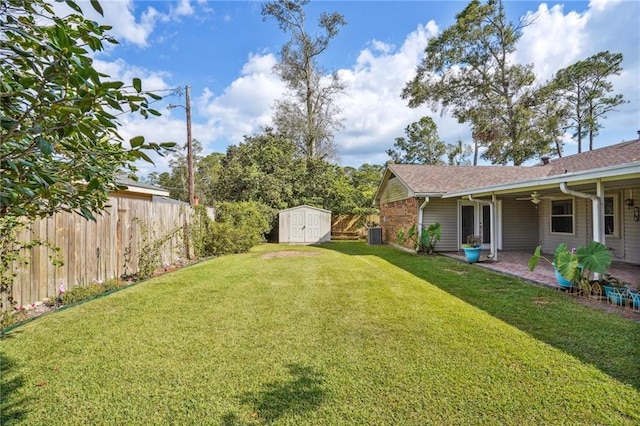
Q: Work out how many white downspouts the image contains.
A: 3